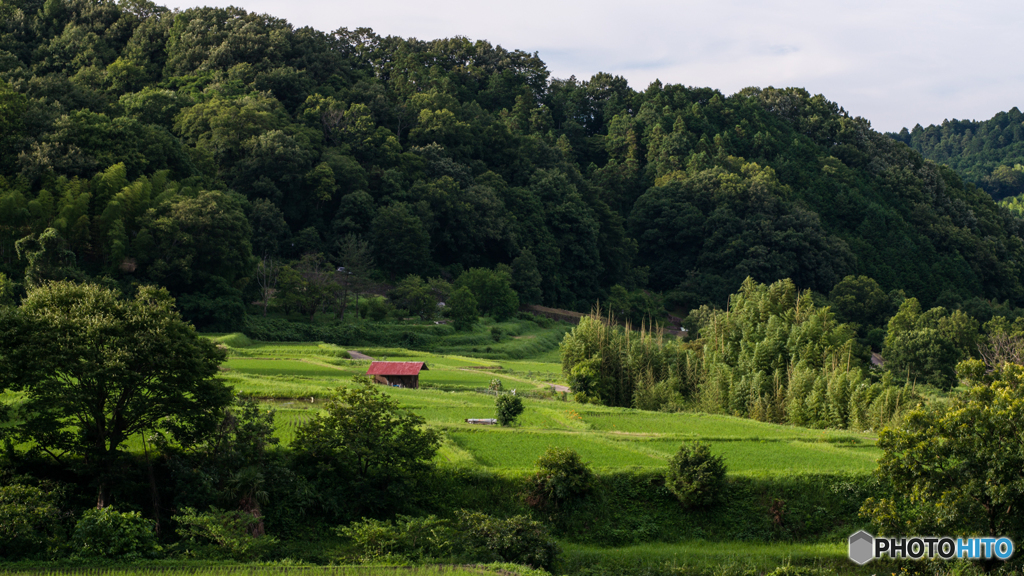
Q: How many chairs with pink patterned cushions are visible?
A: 0